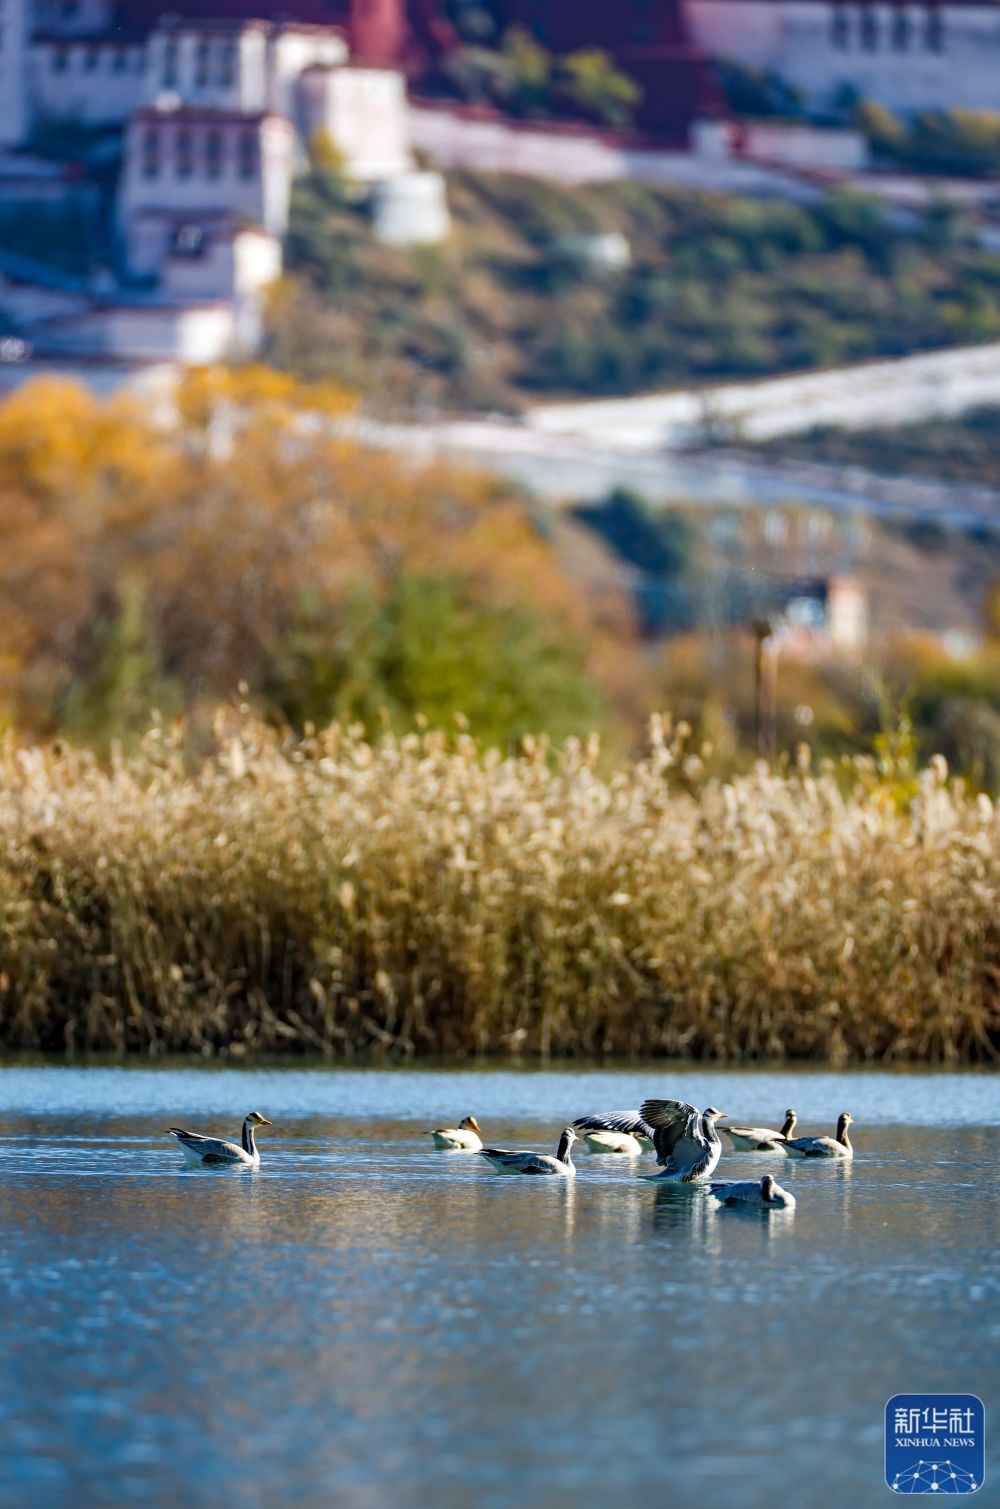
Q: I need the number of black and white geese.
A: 8